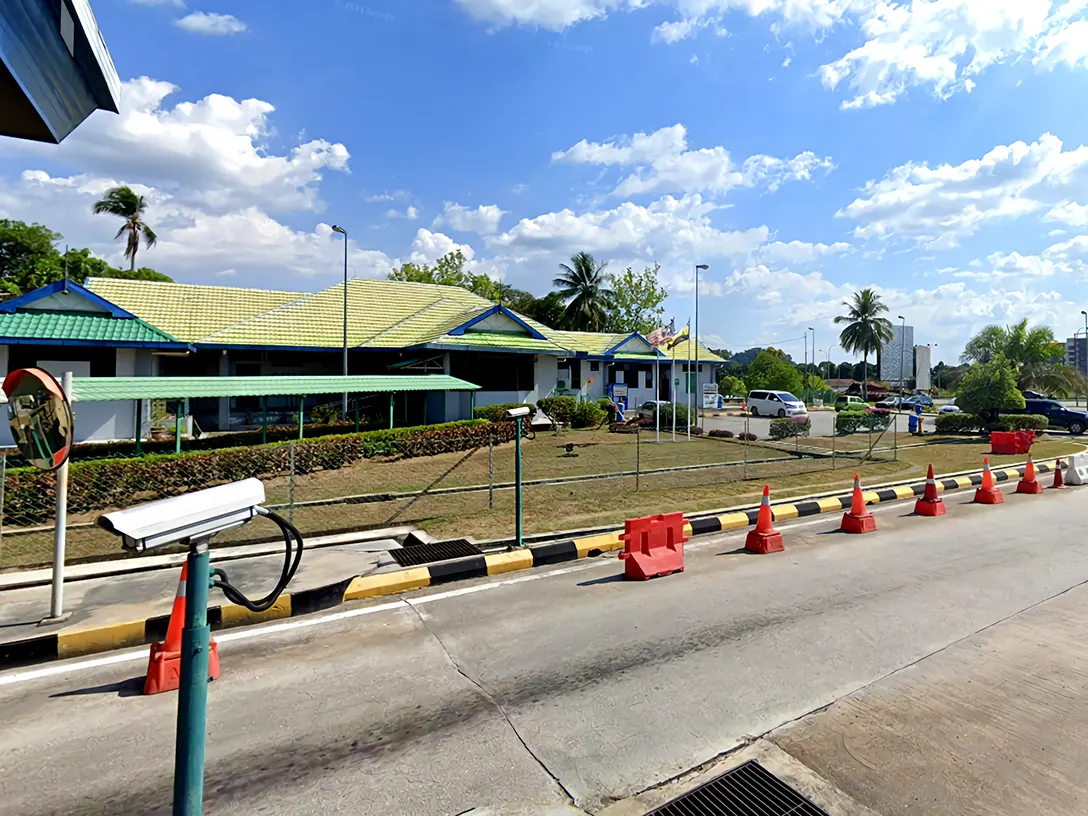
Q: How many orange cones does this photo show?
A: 7